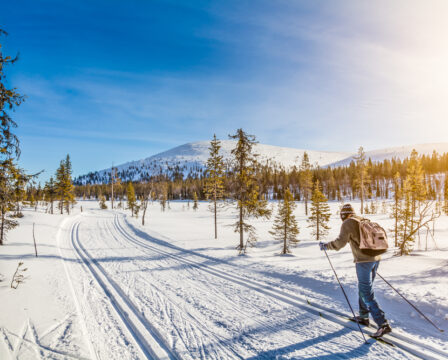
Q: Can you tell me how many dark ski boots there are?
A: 2